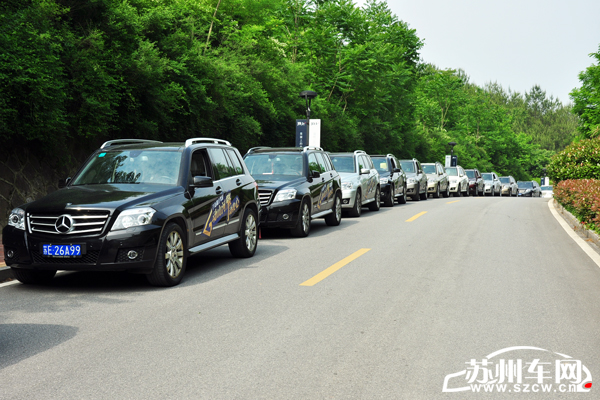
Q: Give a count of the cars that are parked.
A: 12